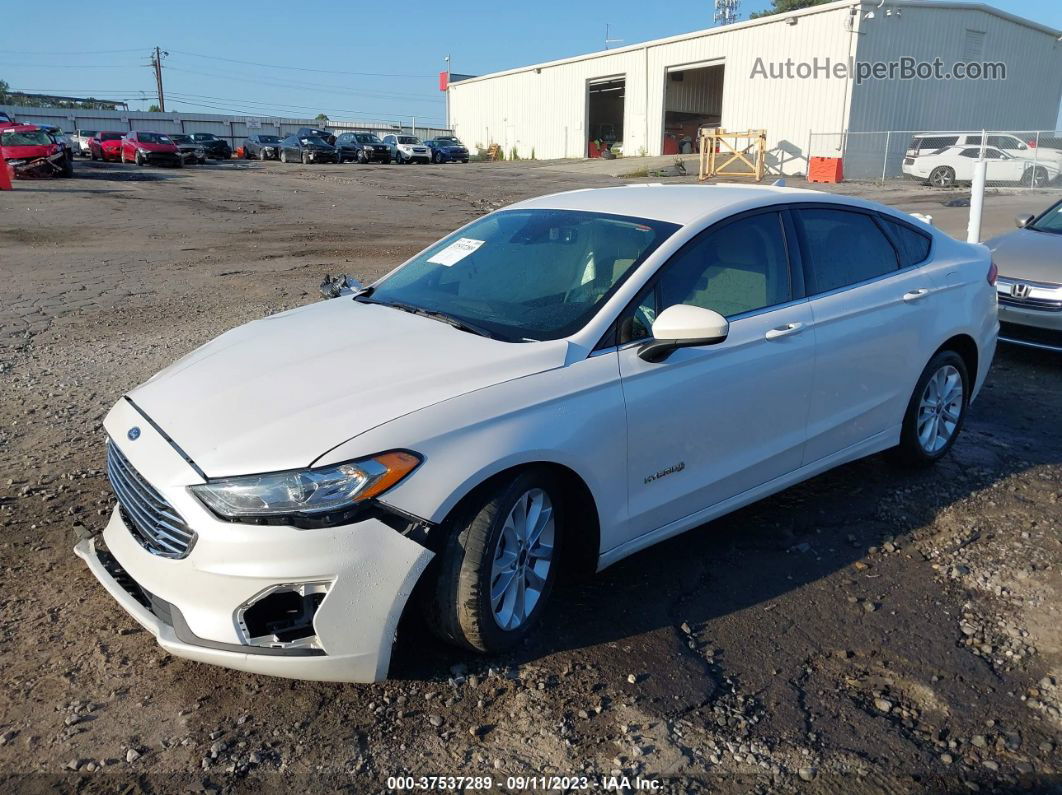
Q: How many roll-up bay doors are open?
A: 2